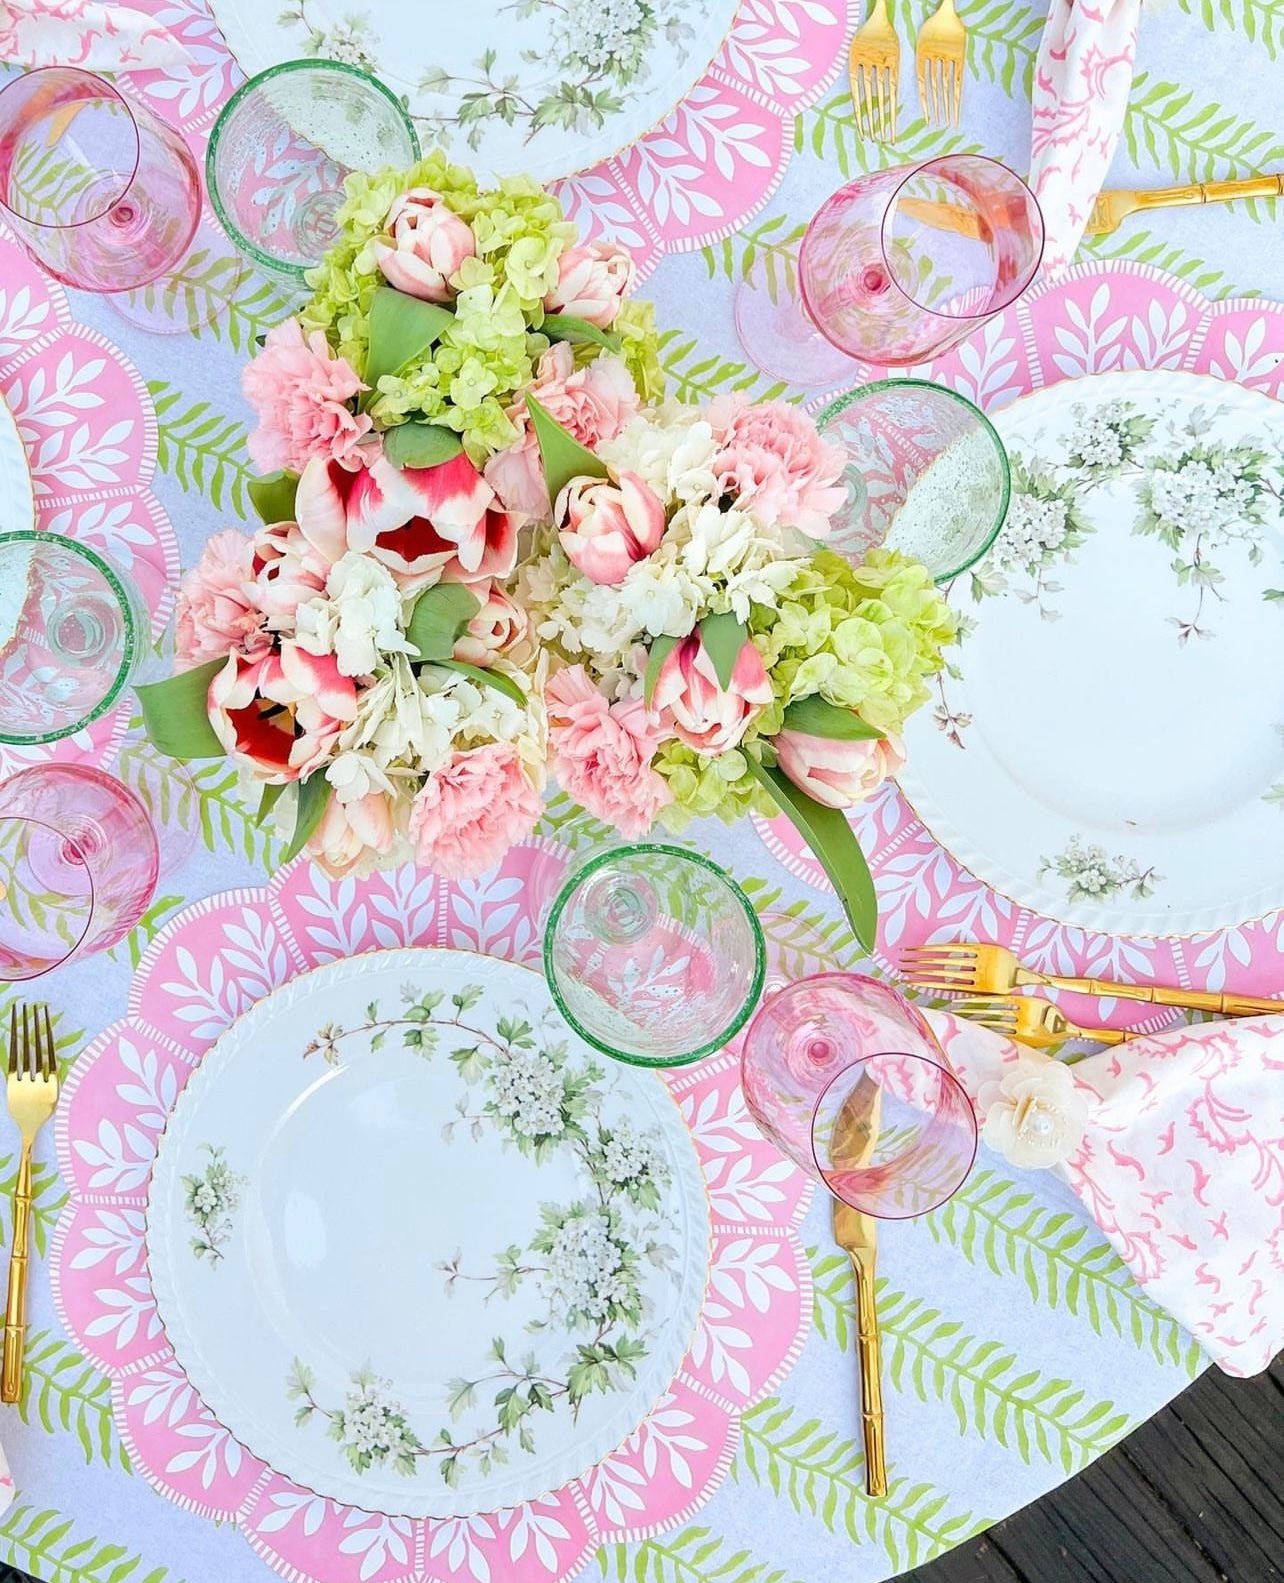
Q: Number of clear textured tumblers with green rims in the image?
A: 4